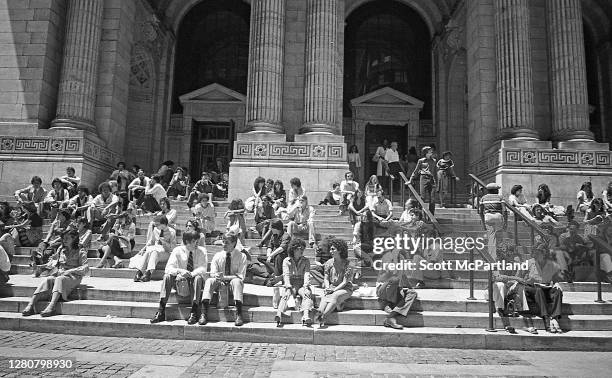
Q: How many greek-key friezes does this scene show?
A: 3